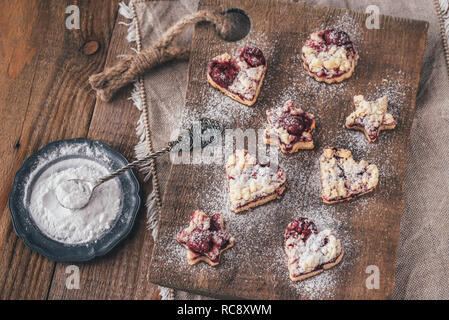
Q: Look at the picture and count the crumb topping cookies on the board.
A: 8